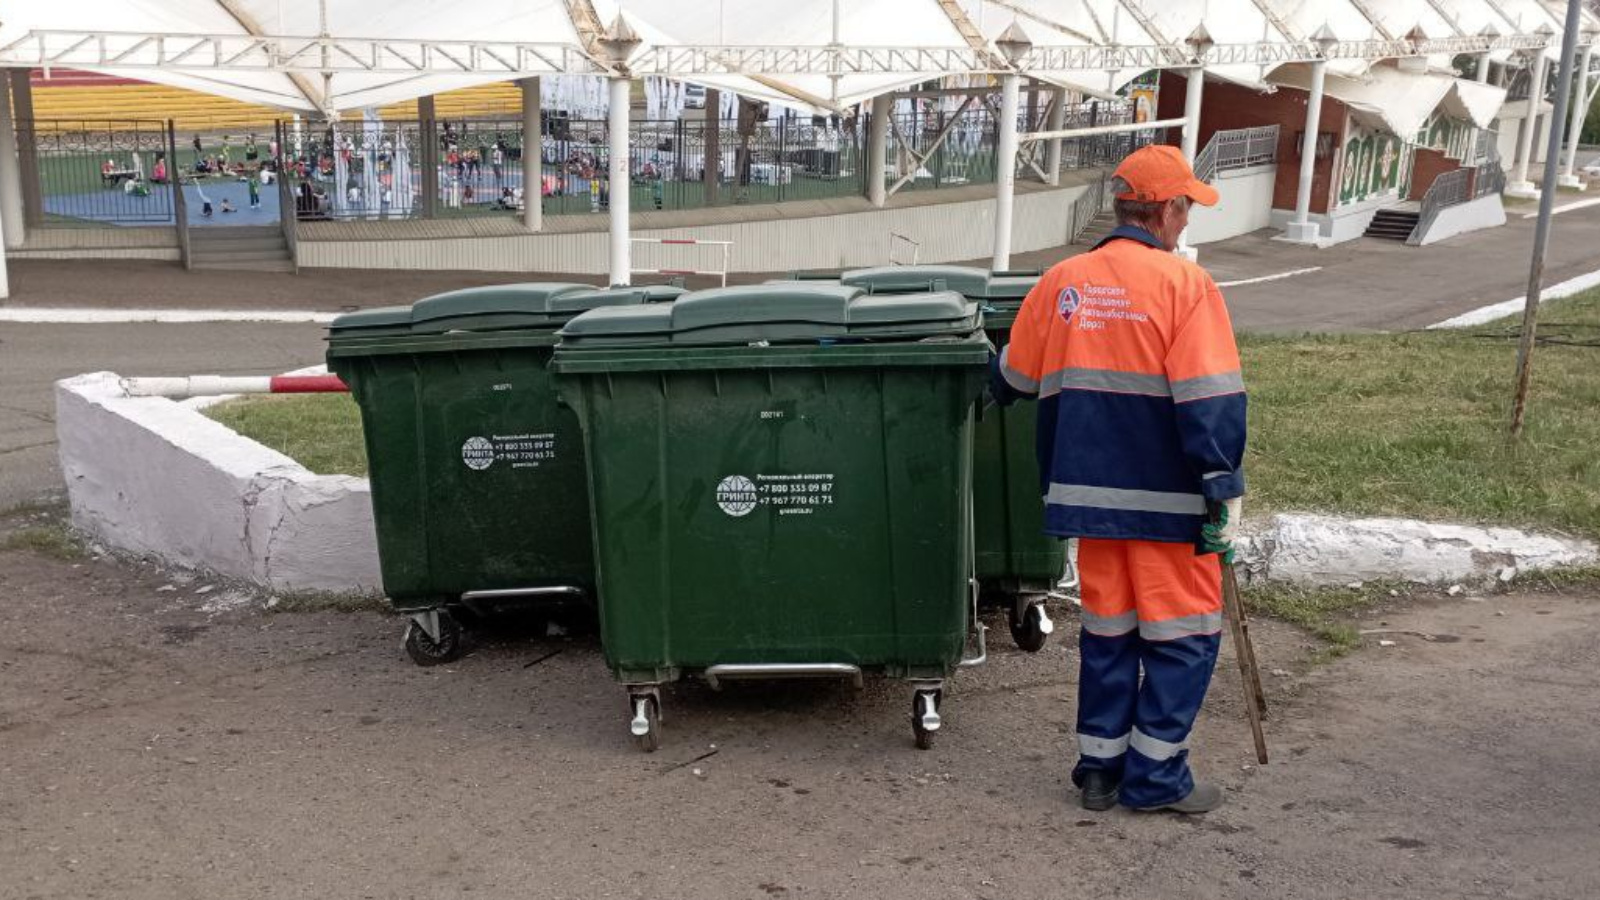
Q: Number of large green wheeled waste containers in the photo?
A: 3